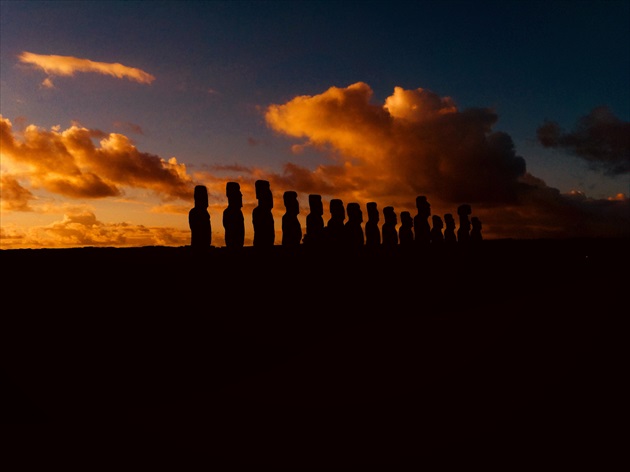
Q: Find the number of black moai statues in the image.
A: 15